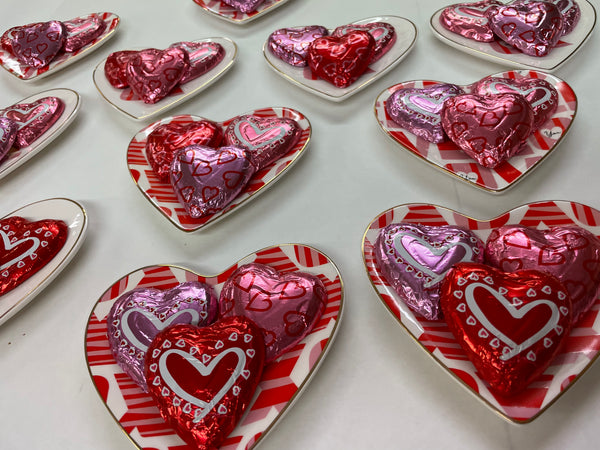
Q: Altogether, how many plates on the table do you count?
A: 11